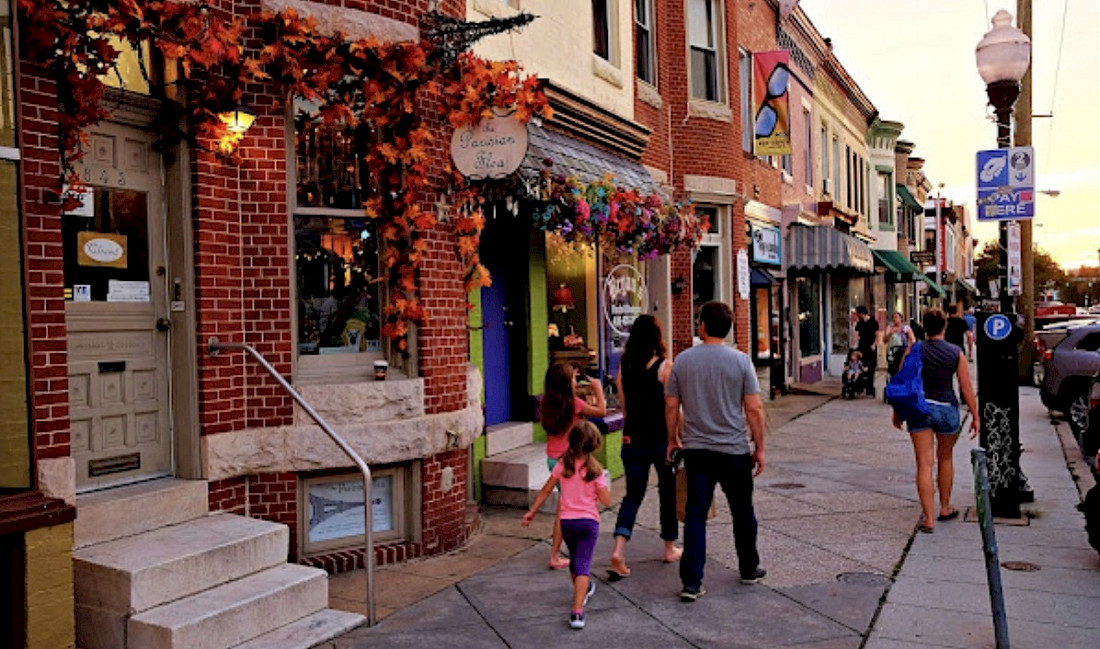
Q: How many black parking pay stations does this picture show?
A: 1